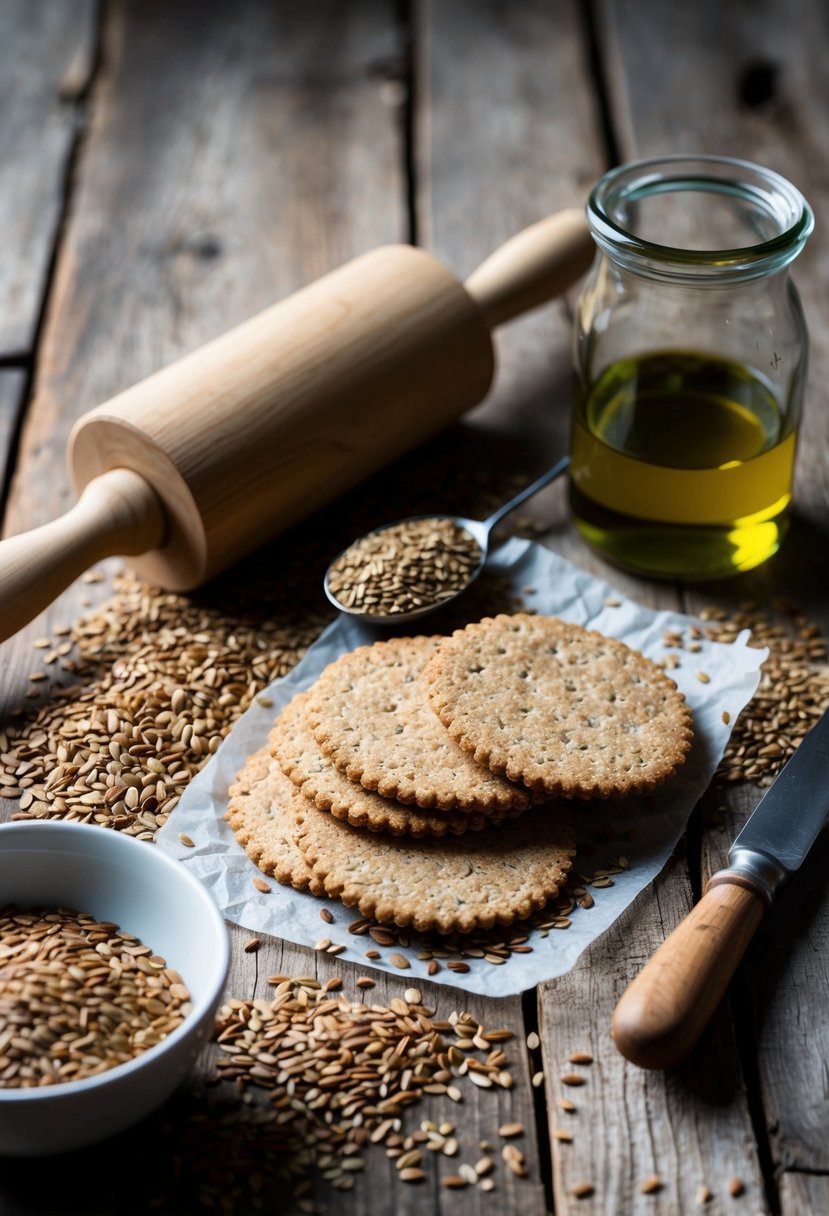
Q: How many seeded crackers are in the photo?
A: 5